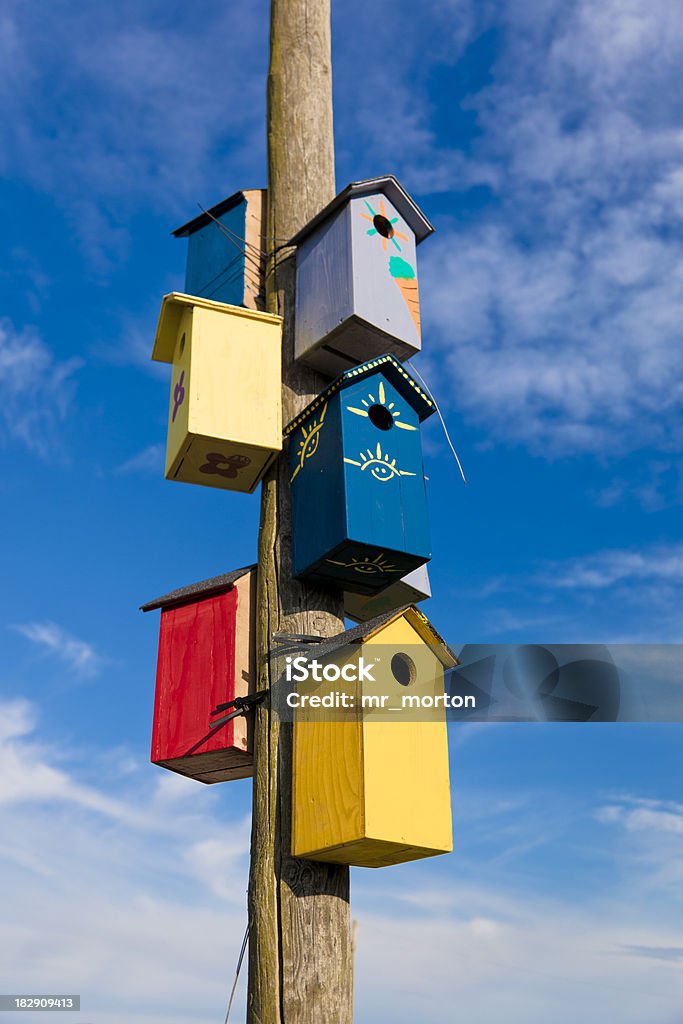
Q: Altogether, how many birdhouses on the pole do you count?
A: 7